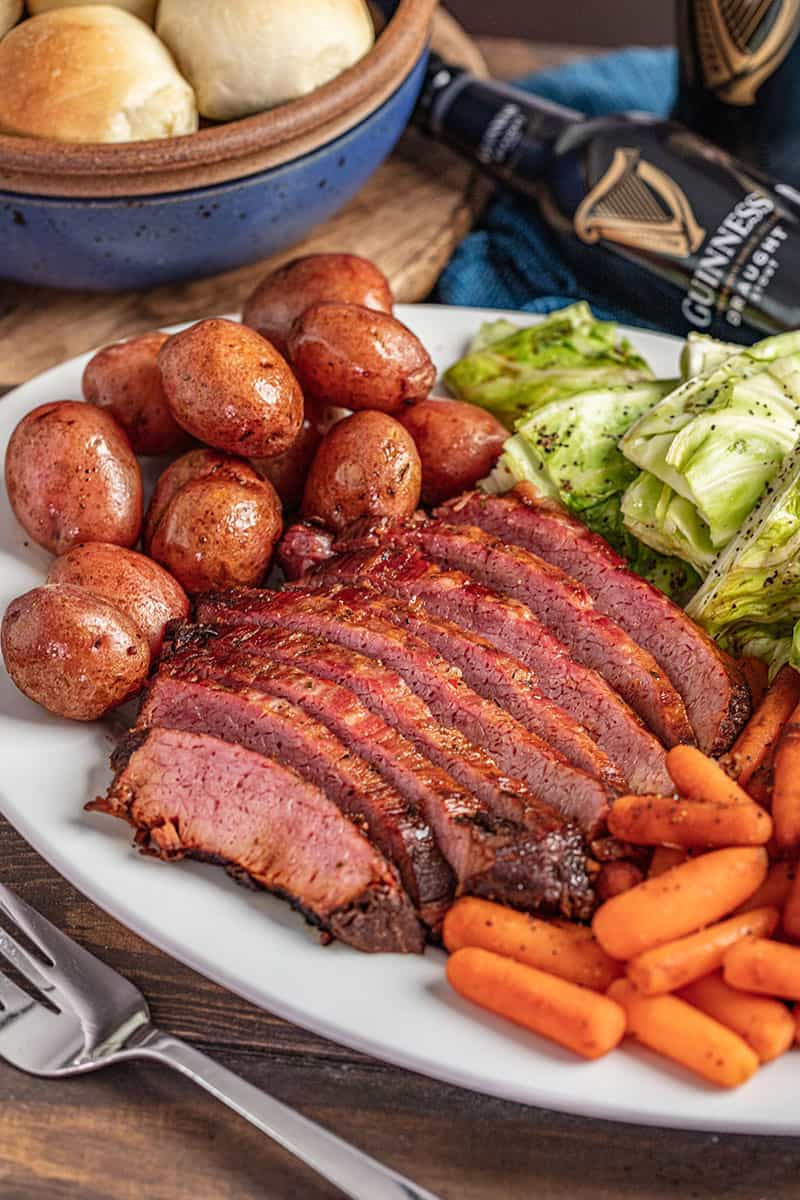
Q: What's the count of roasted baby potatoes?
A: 12